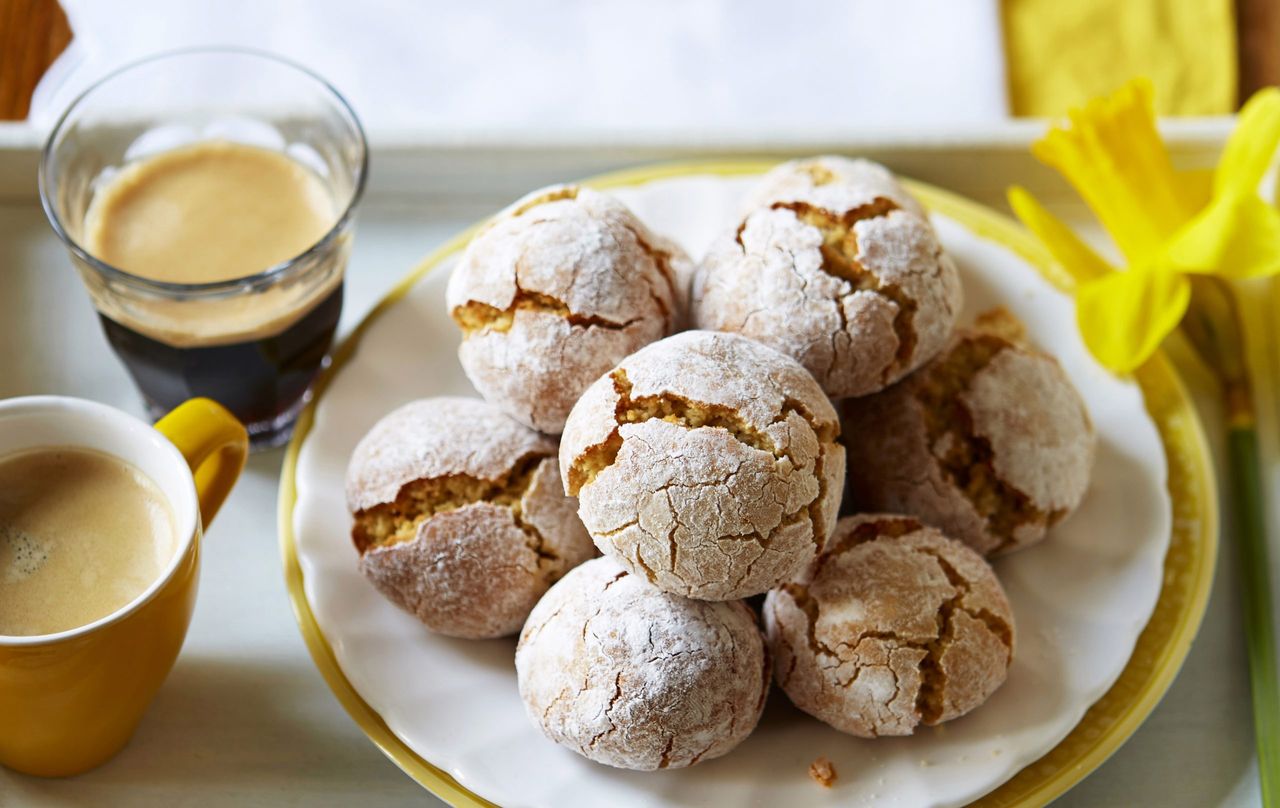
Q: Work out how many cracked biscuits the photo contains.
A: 7